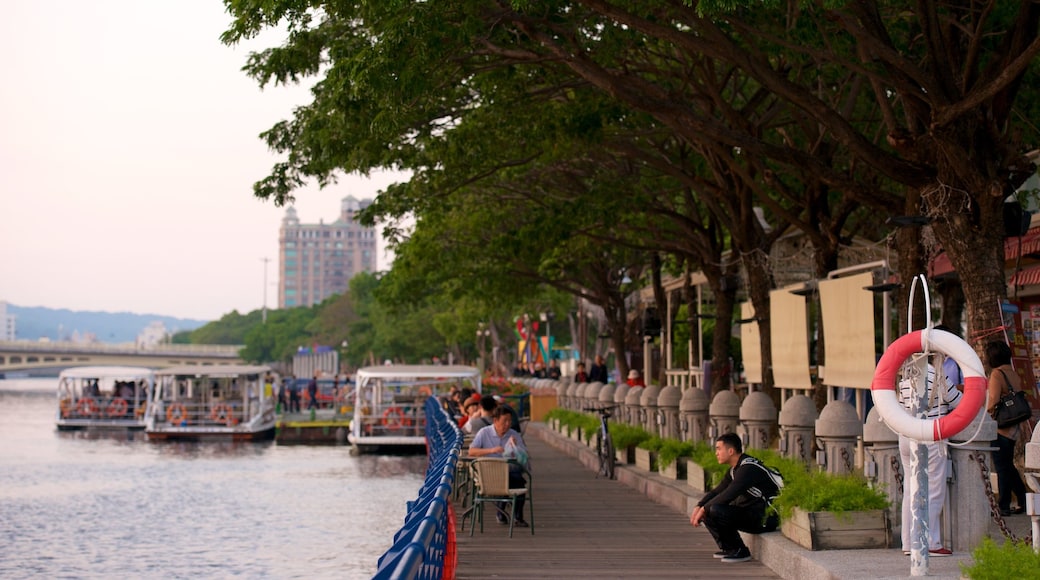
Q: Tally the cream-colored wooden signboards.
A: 3